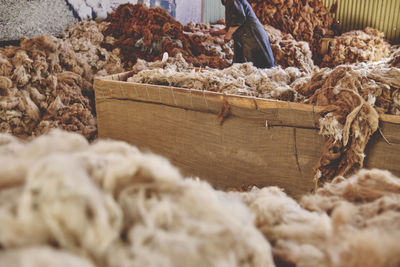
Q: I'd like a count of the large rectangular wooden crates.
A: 1